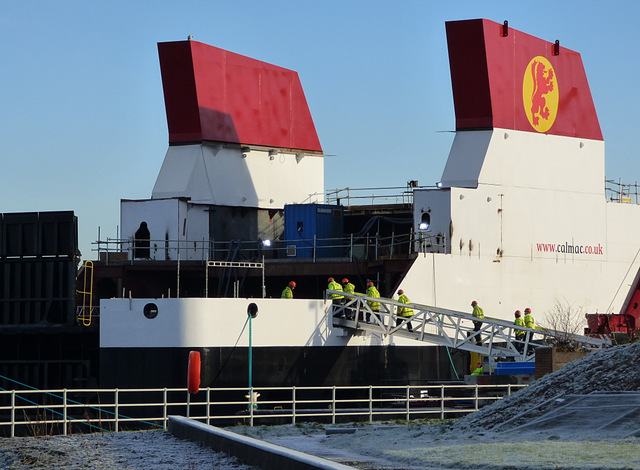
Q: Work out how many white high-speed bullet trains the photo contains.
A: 0